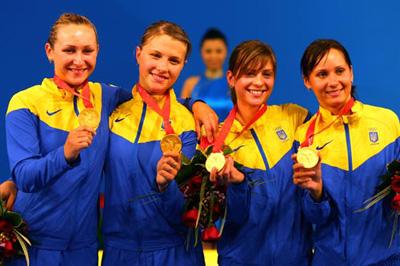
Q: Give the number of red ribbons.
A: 4